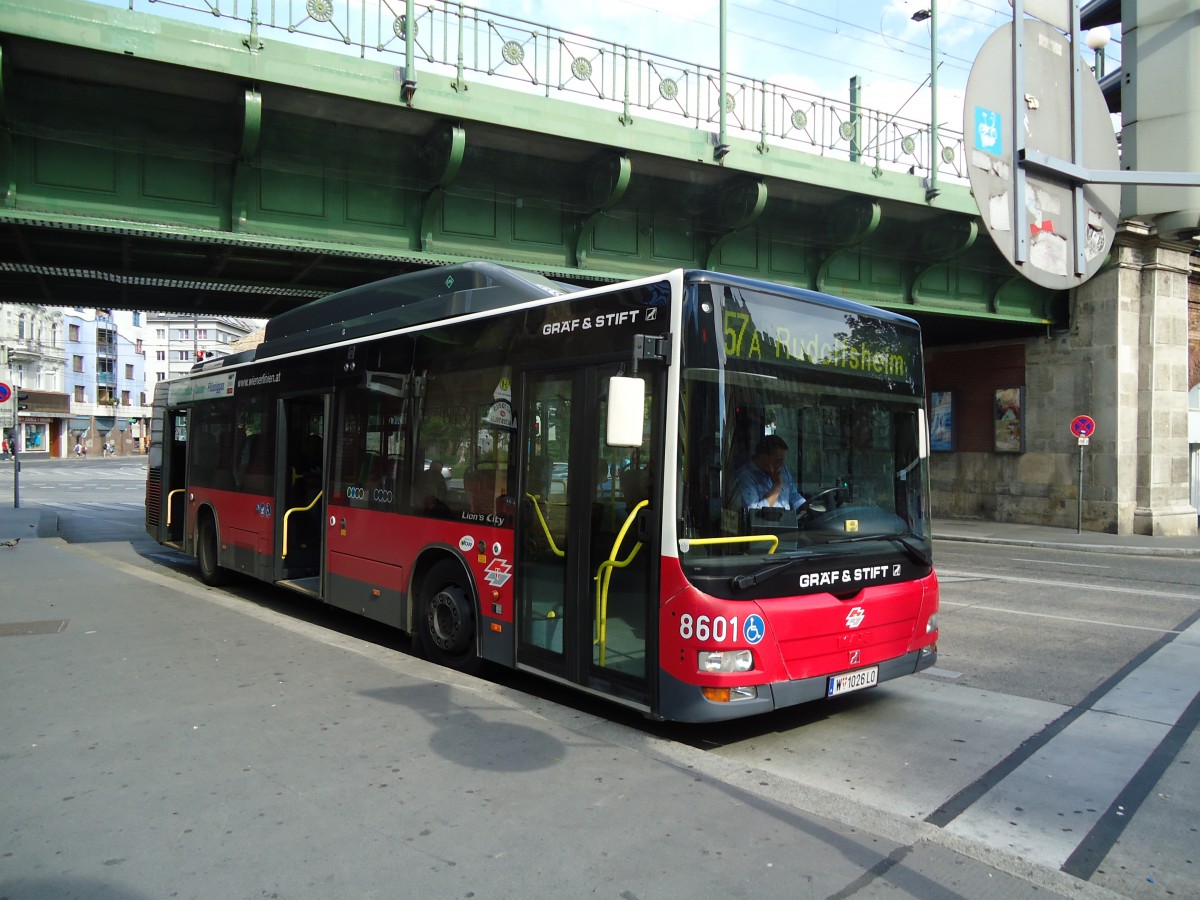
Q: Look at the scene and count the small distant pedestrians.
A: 6